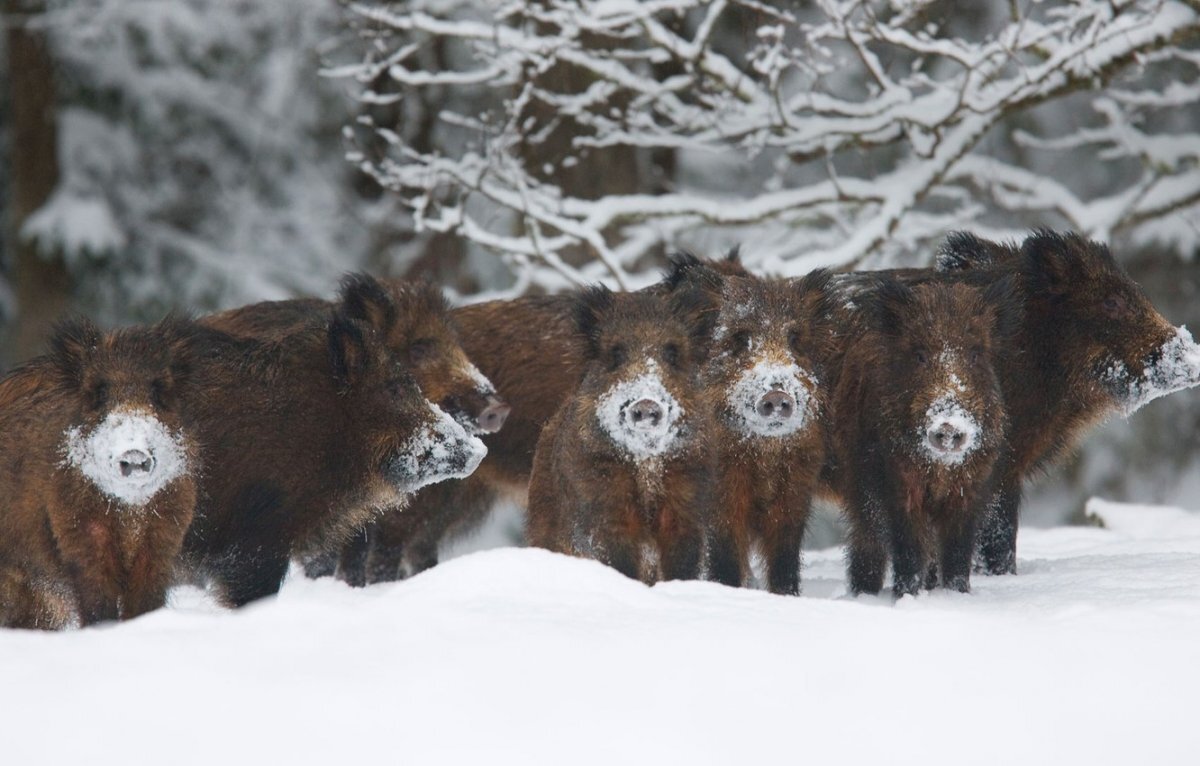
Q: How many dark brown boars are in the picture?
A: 7